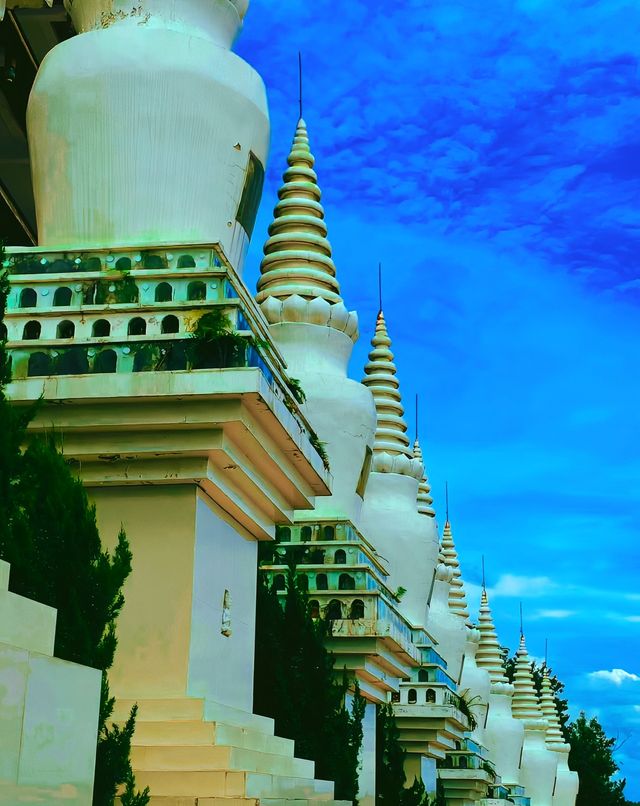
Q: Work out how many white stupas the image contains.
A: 8